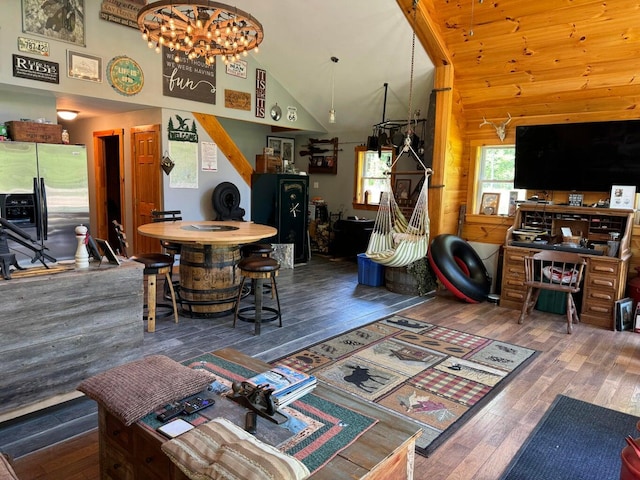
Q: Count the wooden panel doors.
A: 1